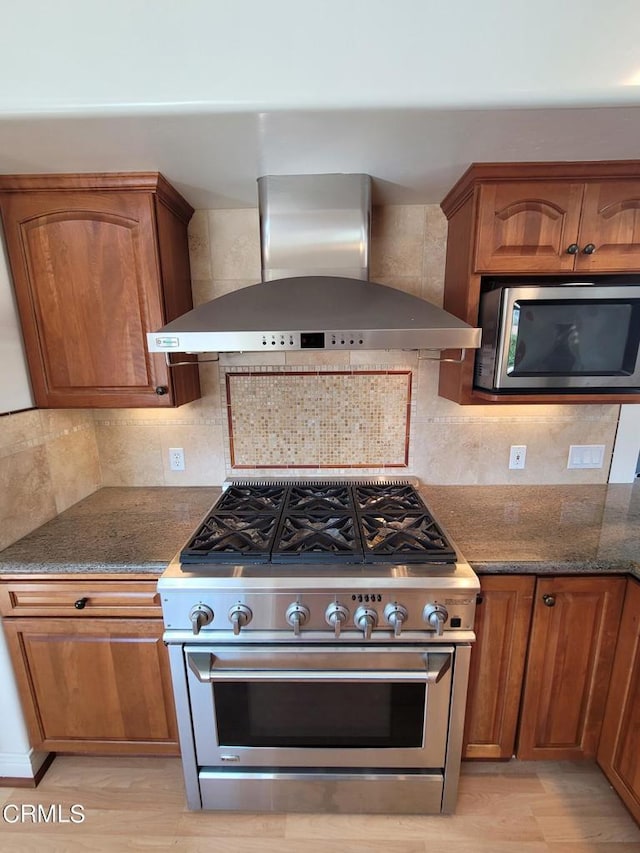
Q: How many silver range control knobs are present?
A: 7